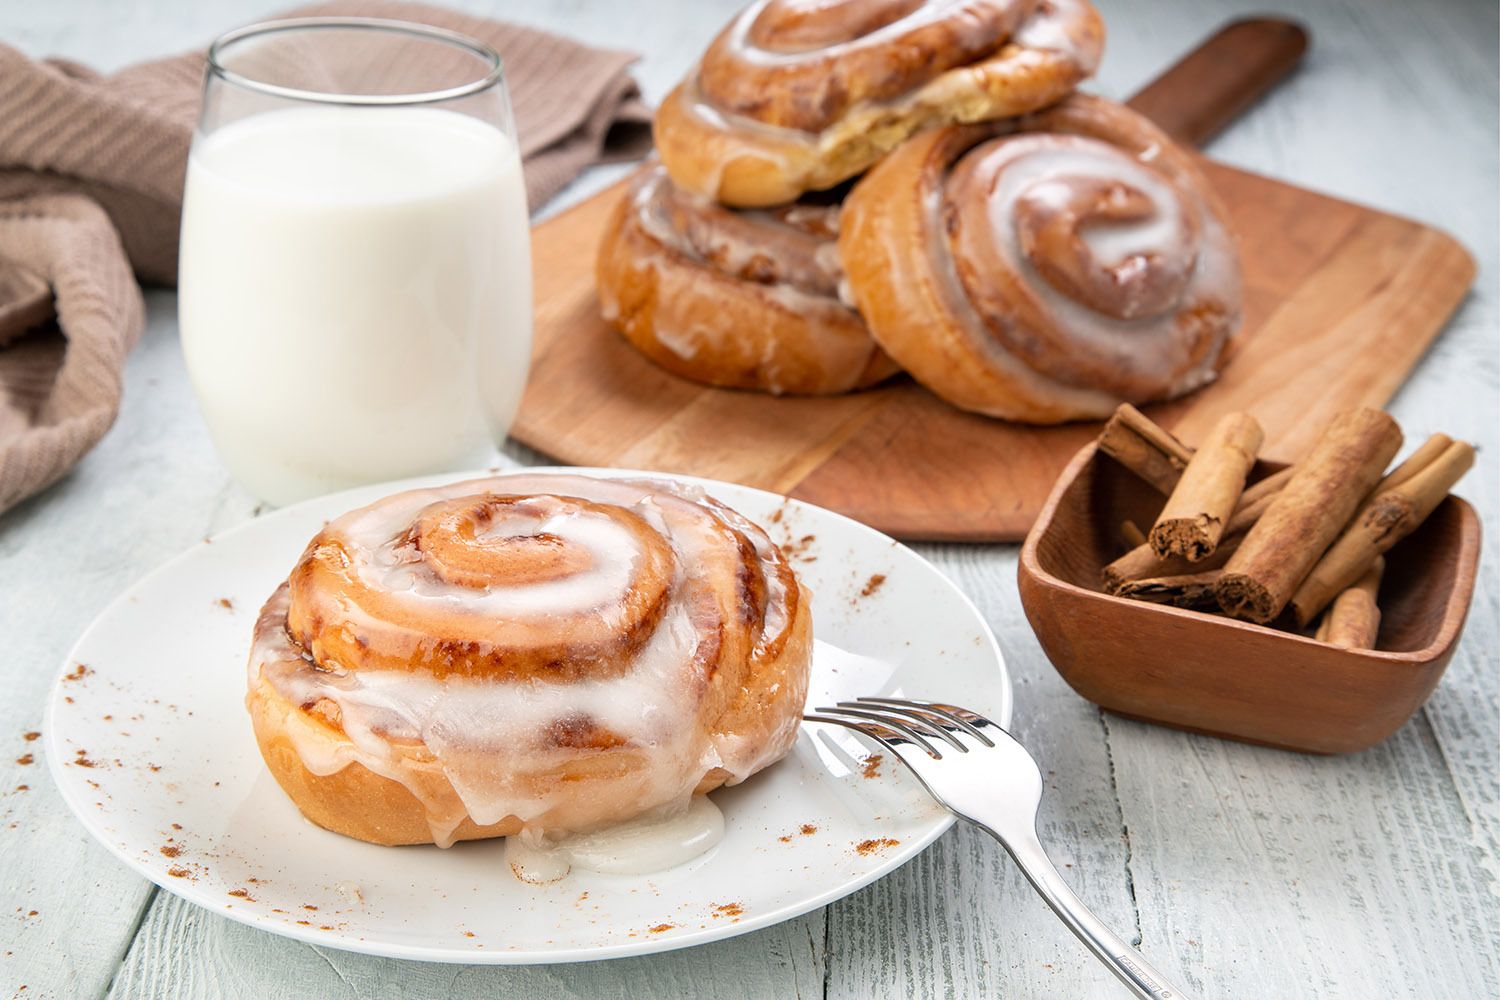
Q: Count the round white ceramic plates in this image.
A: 1